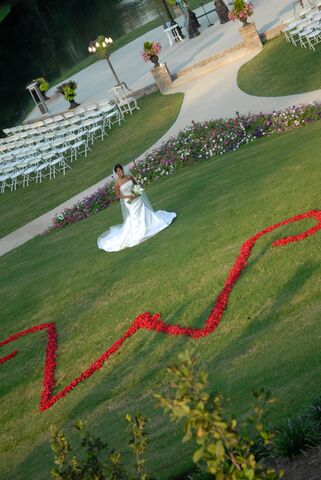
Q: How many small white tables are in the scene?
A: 1